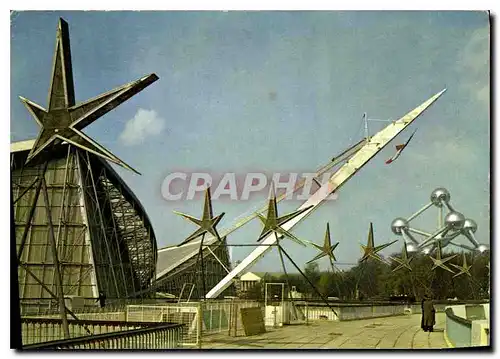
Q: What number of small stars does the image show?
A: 7